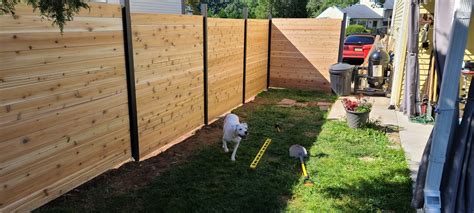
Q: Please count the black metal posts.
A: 5